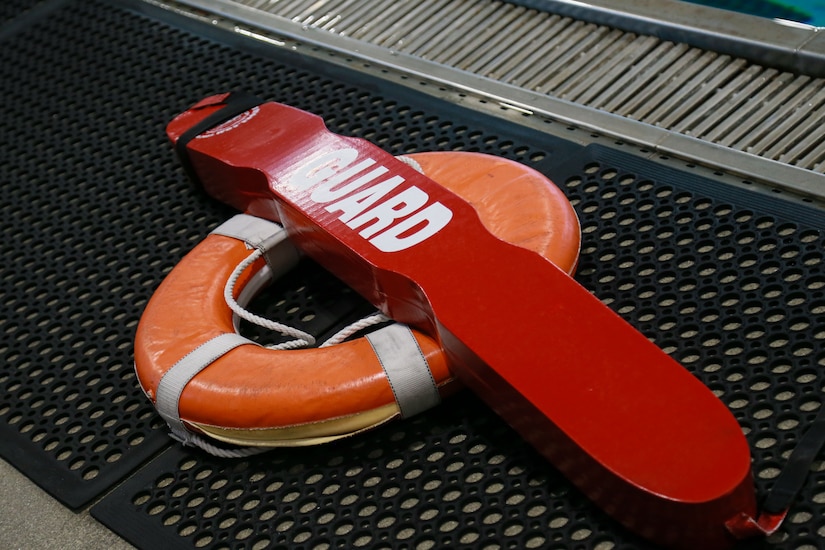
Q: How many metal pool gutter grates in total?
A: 1